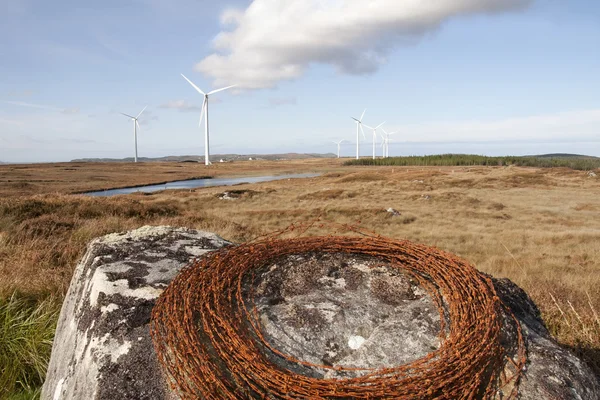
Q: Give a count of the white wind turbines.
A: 7